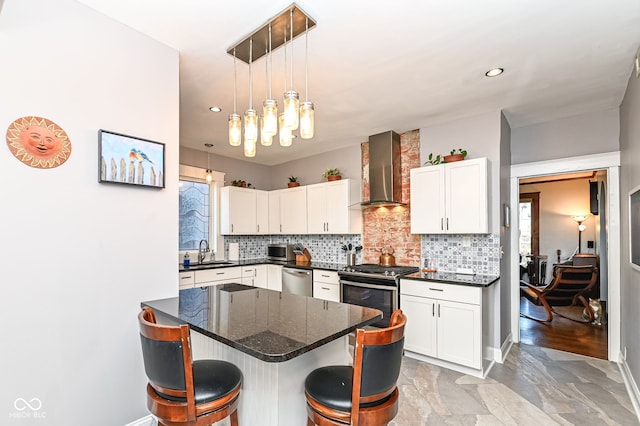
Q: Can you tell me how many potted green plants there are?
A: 4